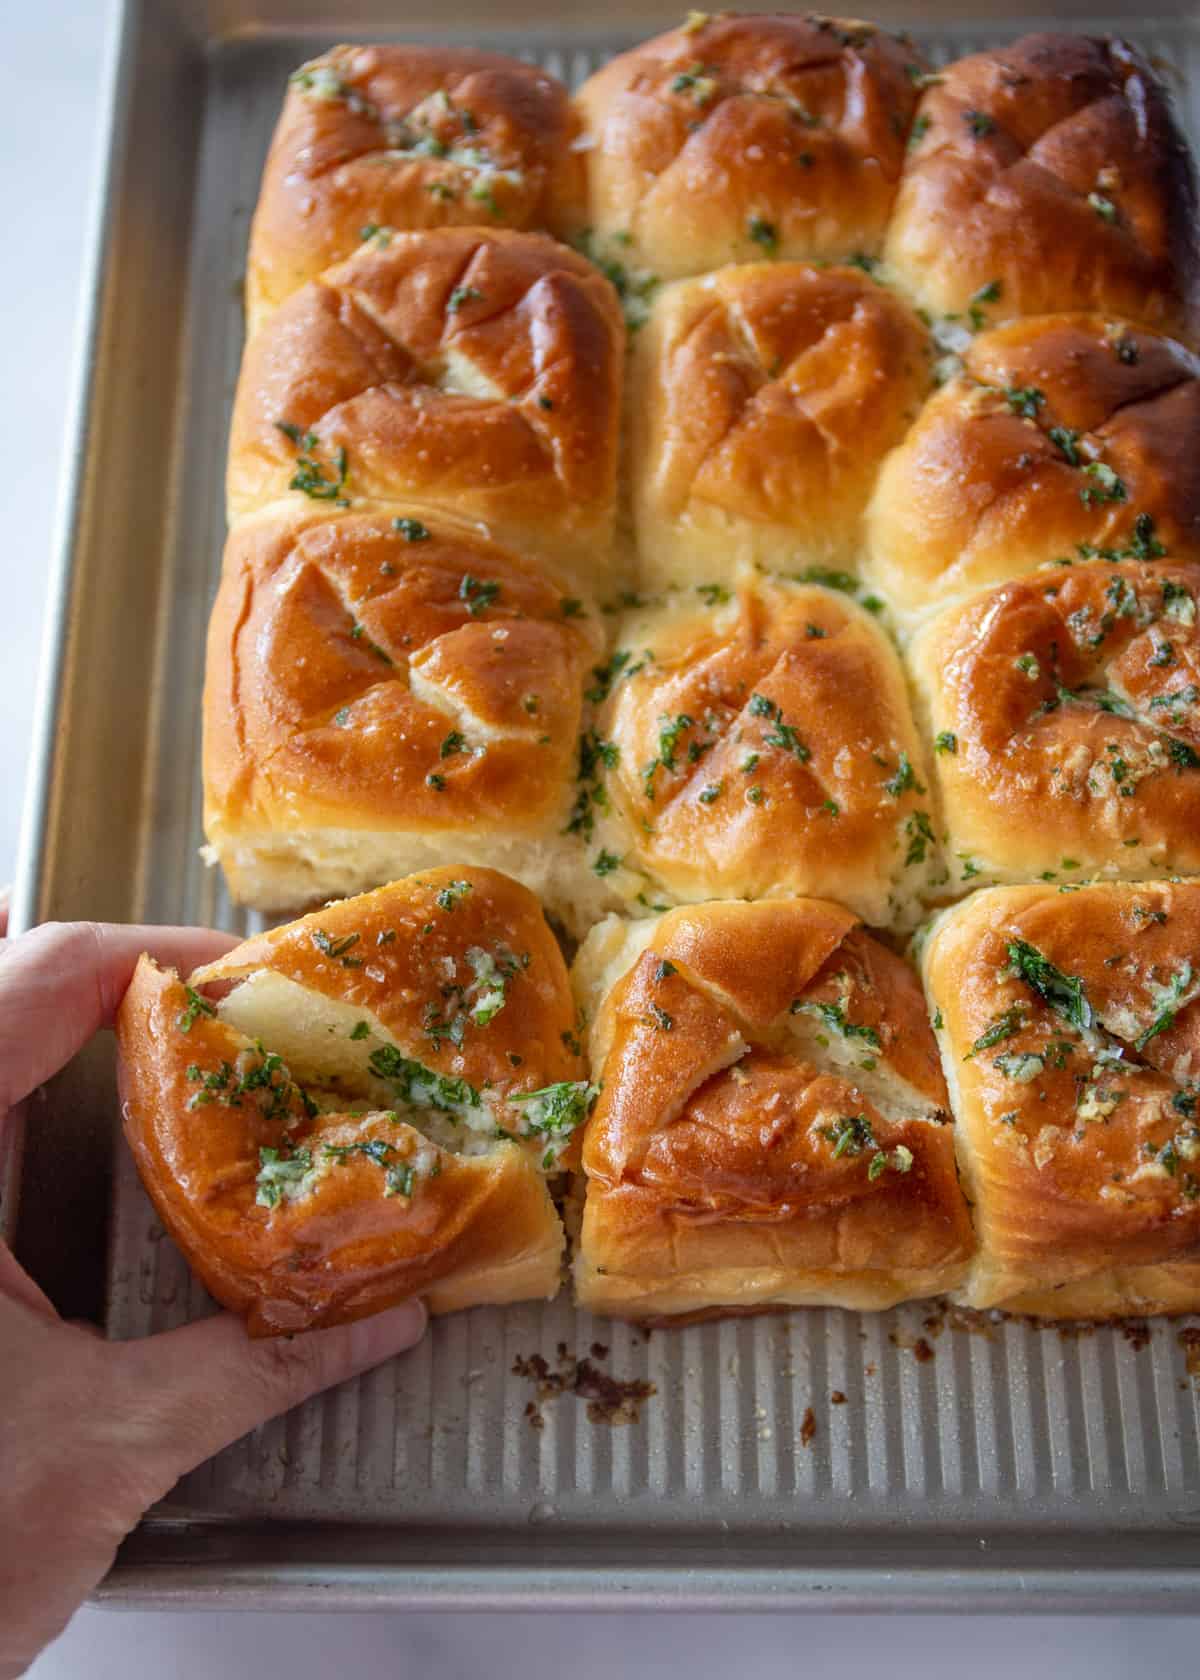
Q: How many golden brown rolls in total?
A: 12